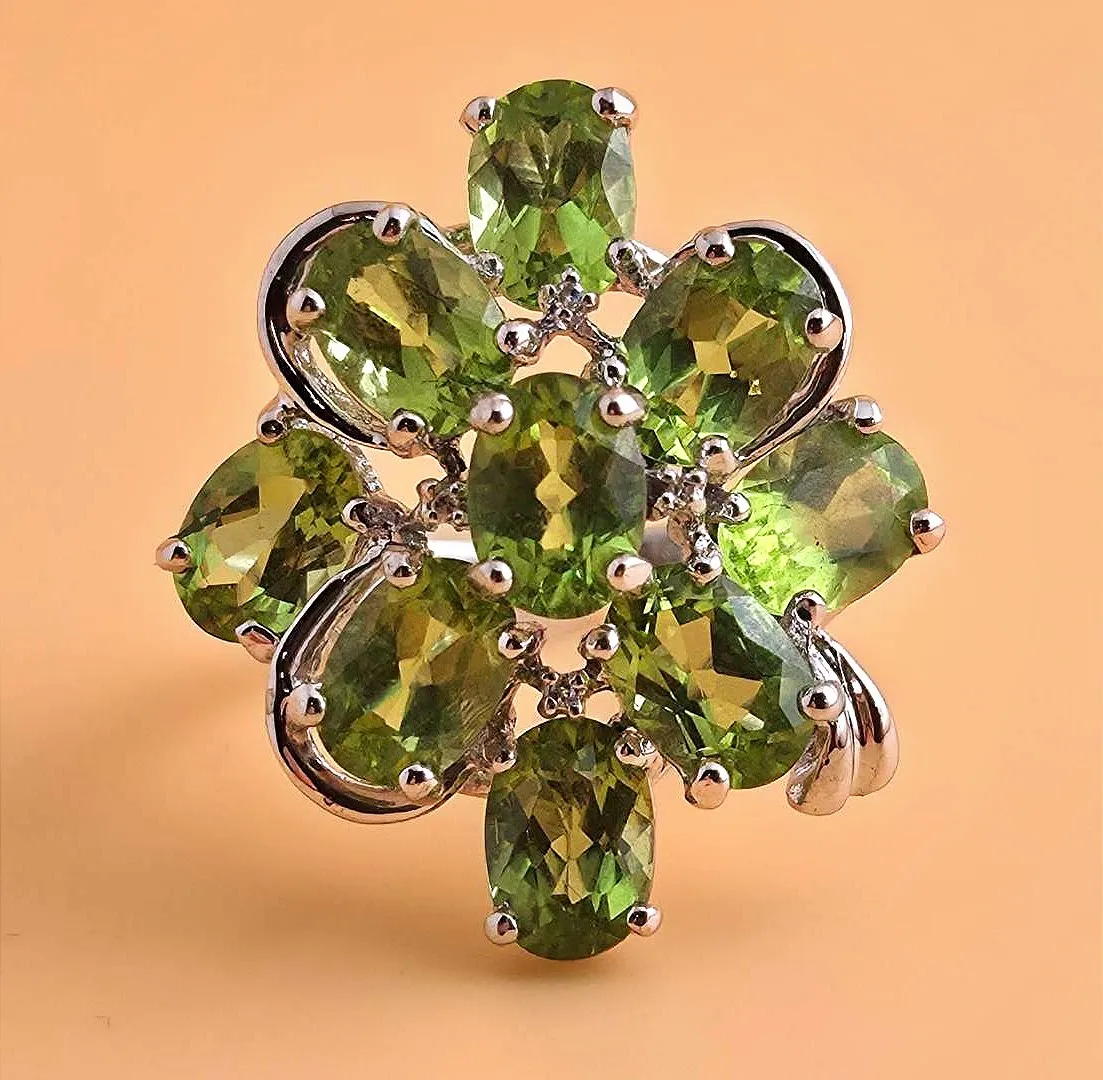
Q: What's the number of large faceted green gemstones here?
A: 9